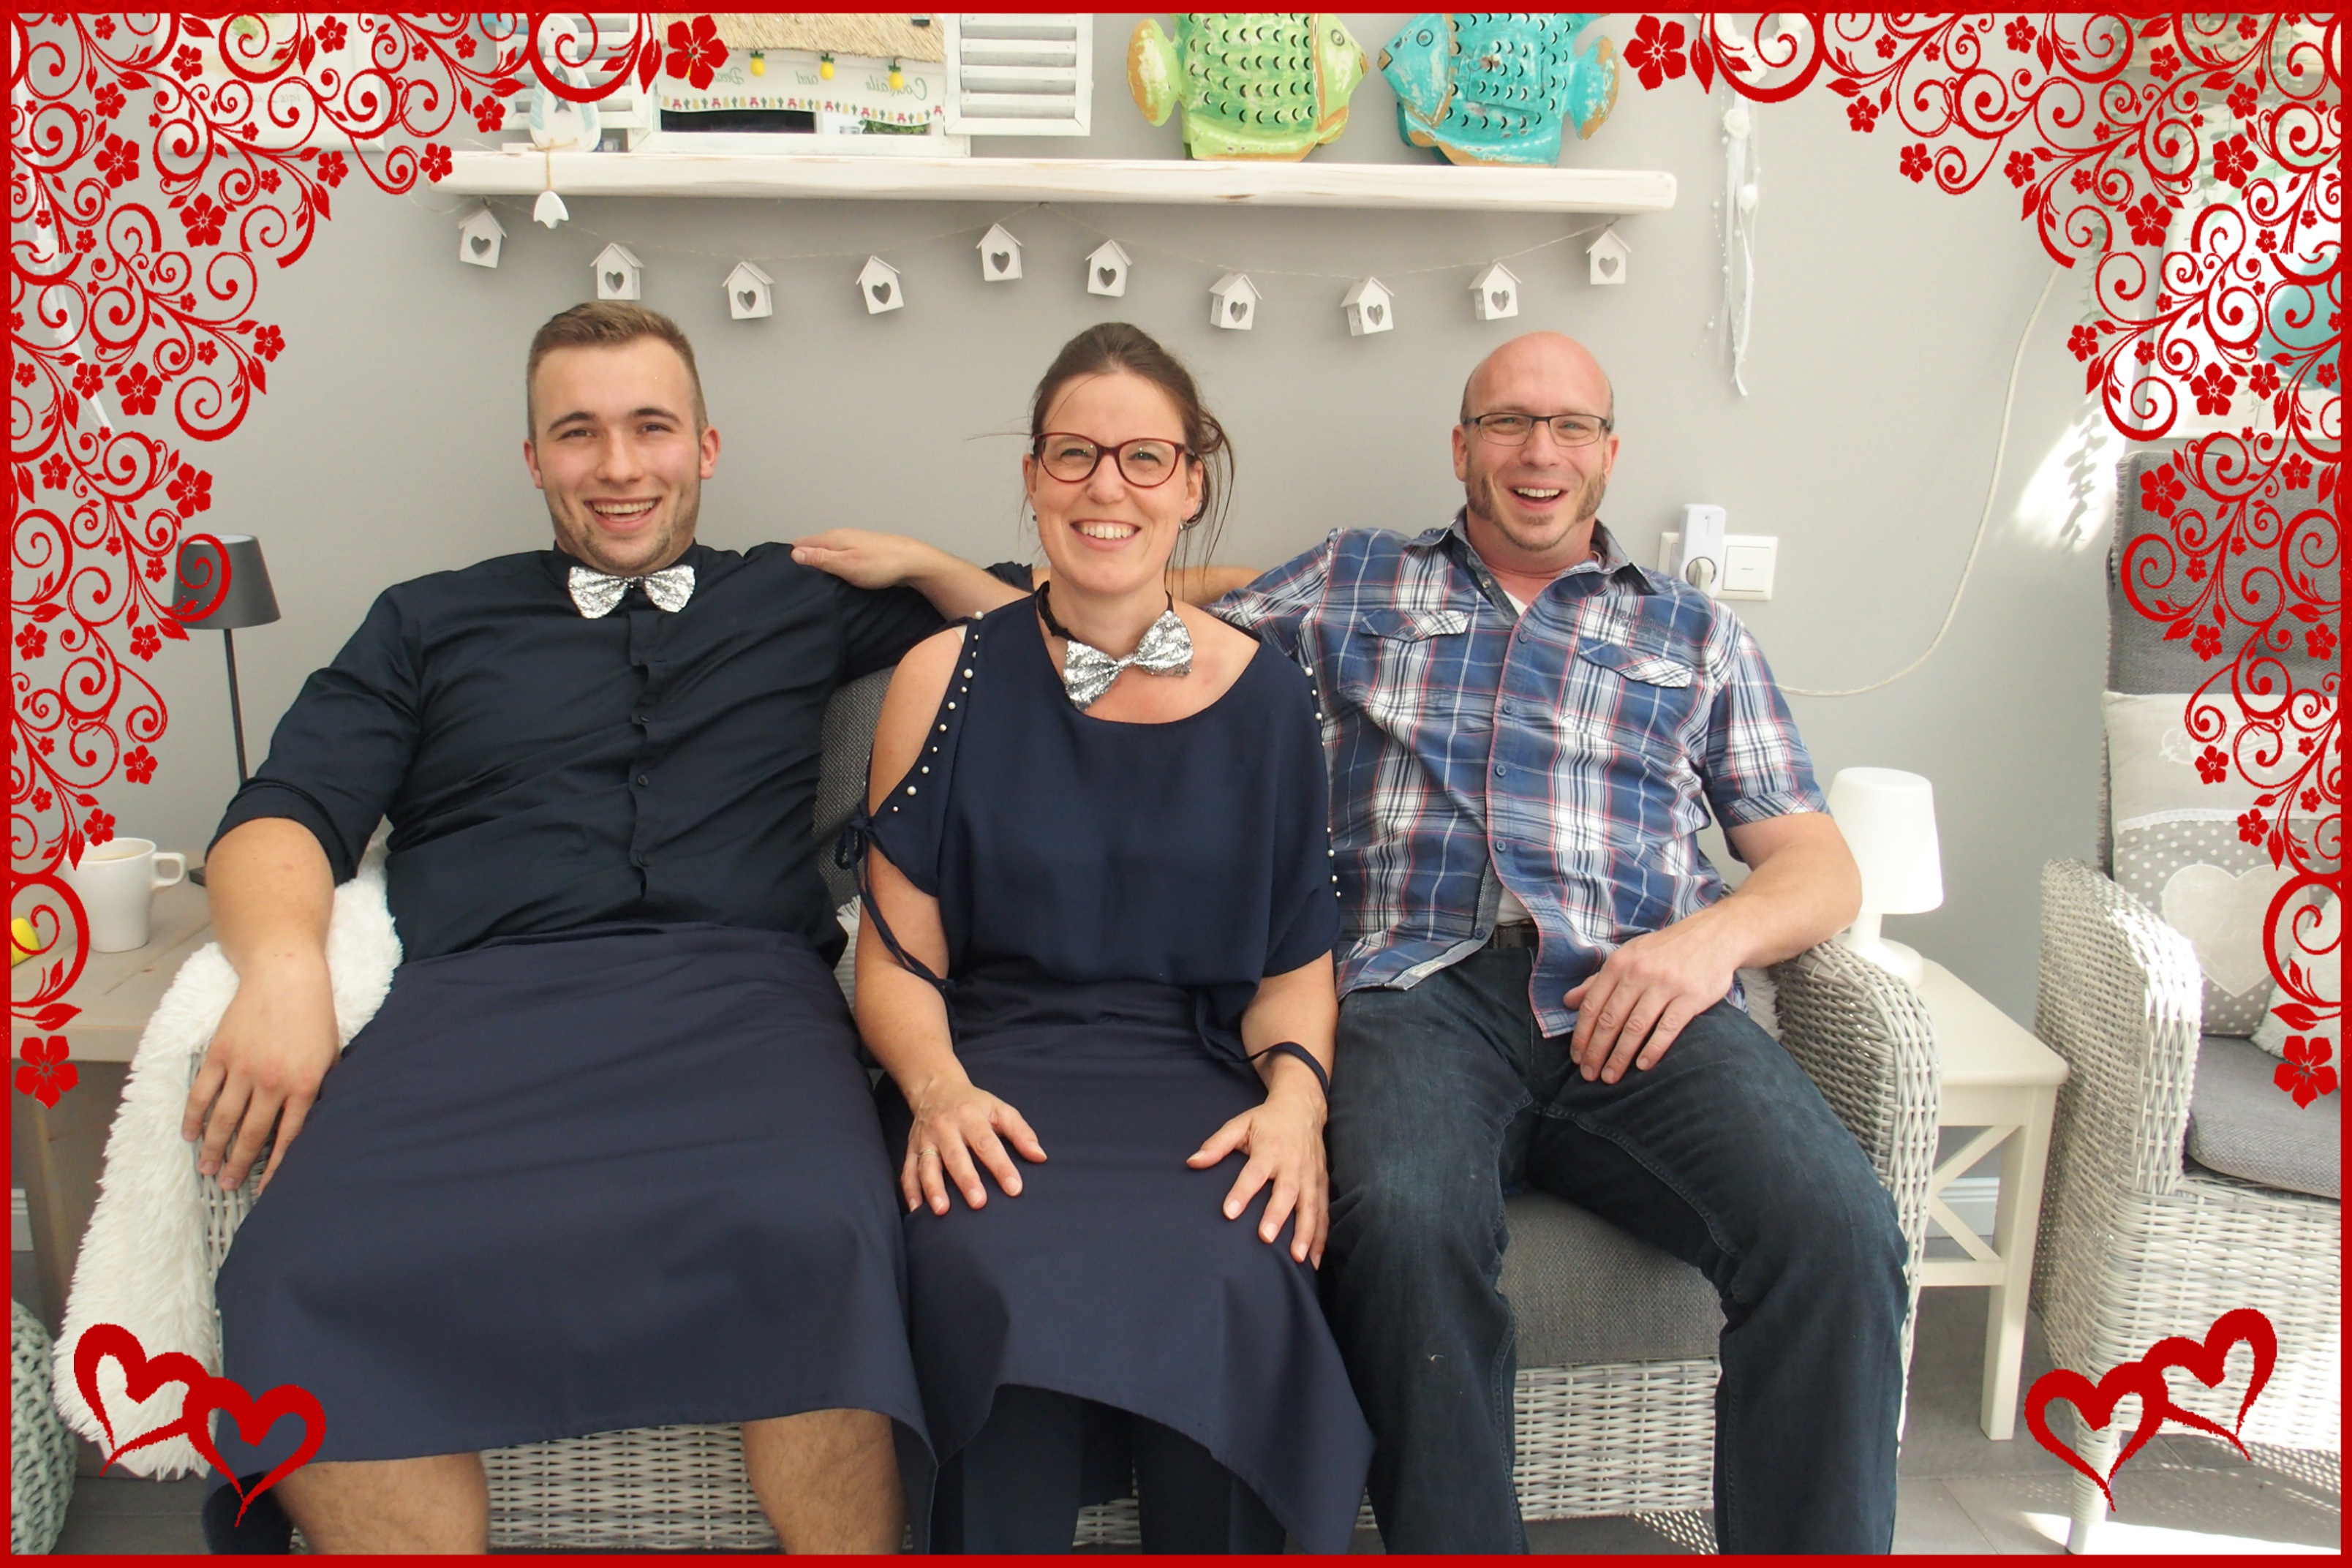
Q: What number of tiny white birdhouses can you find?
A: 10